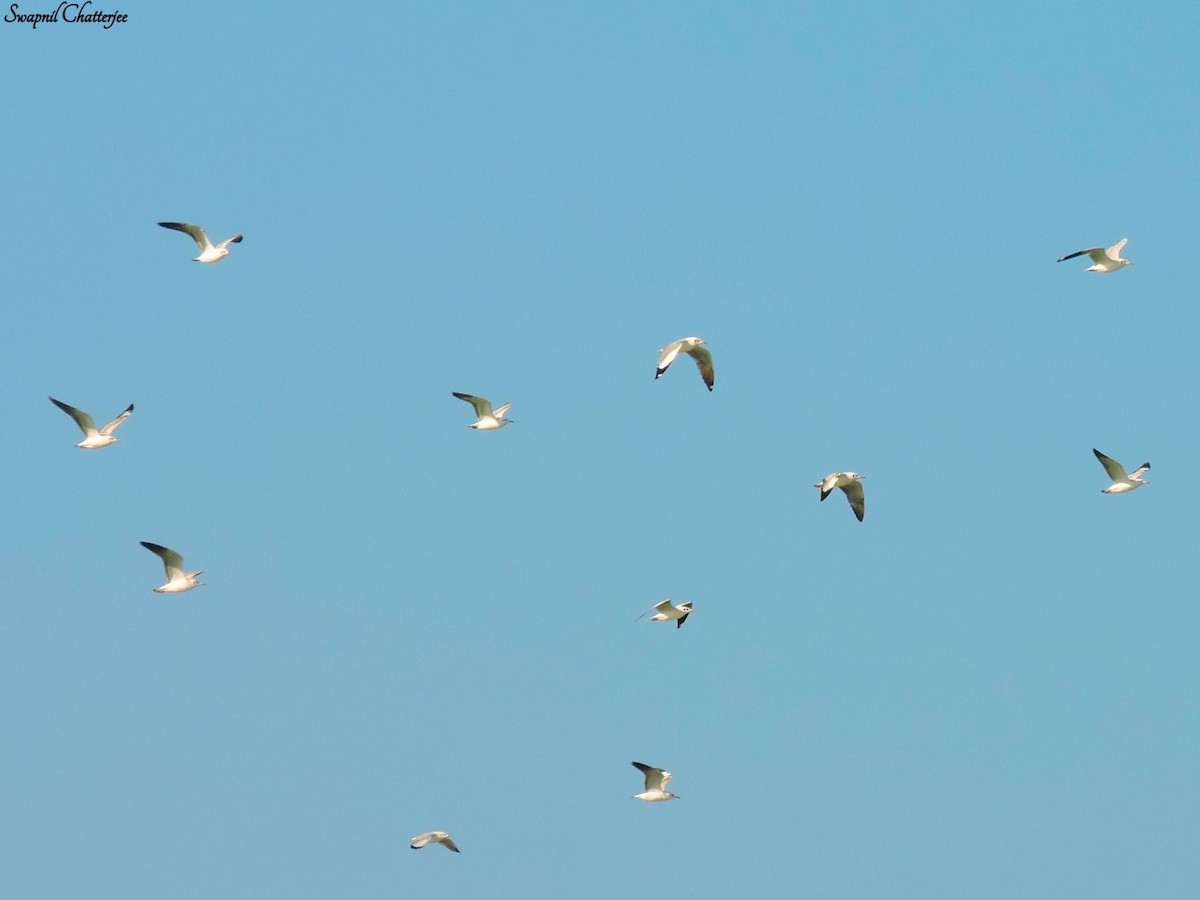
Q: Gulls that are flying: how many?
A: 11